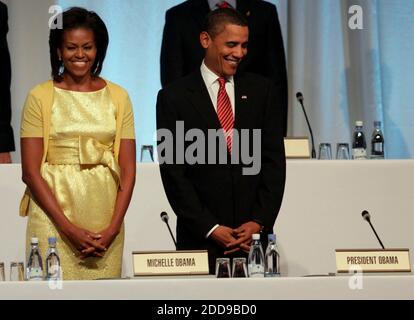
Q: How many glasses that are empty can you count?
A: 7